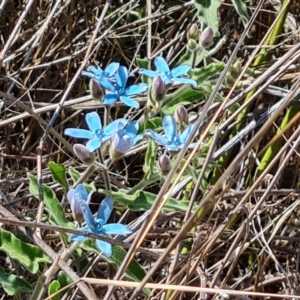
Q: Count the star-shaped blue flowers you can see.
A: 6